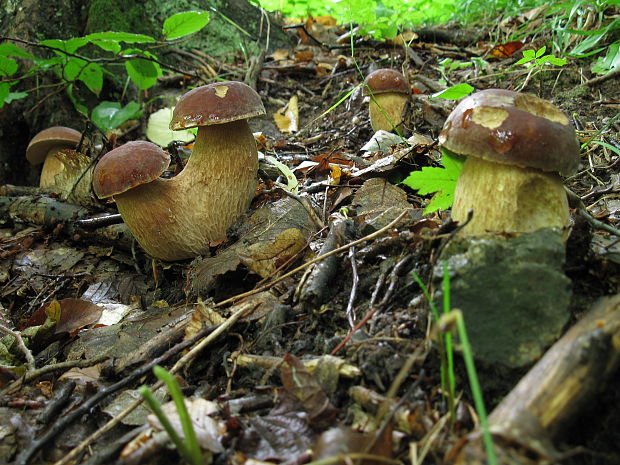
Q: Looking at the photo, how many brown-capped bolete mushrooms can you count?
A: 5